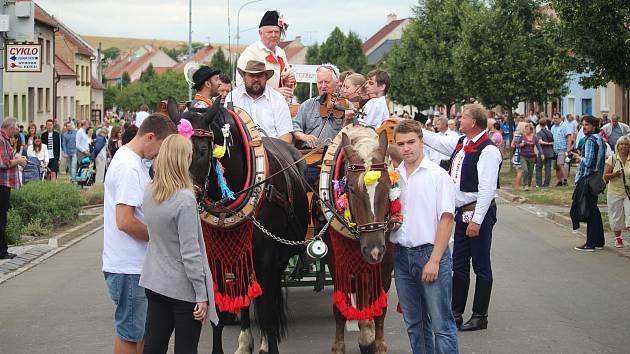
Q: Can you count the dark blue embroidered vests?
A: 1